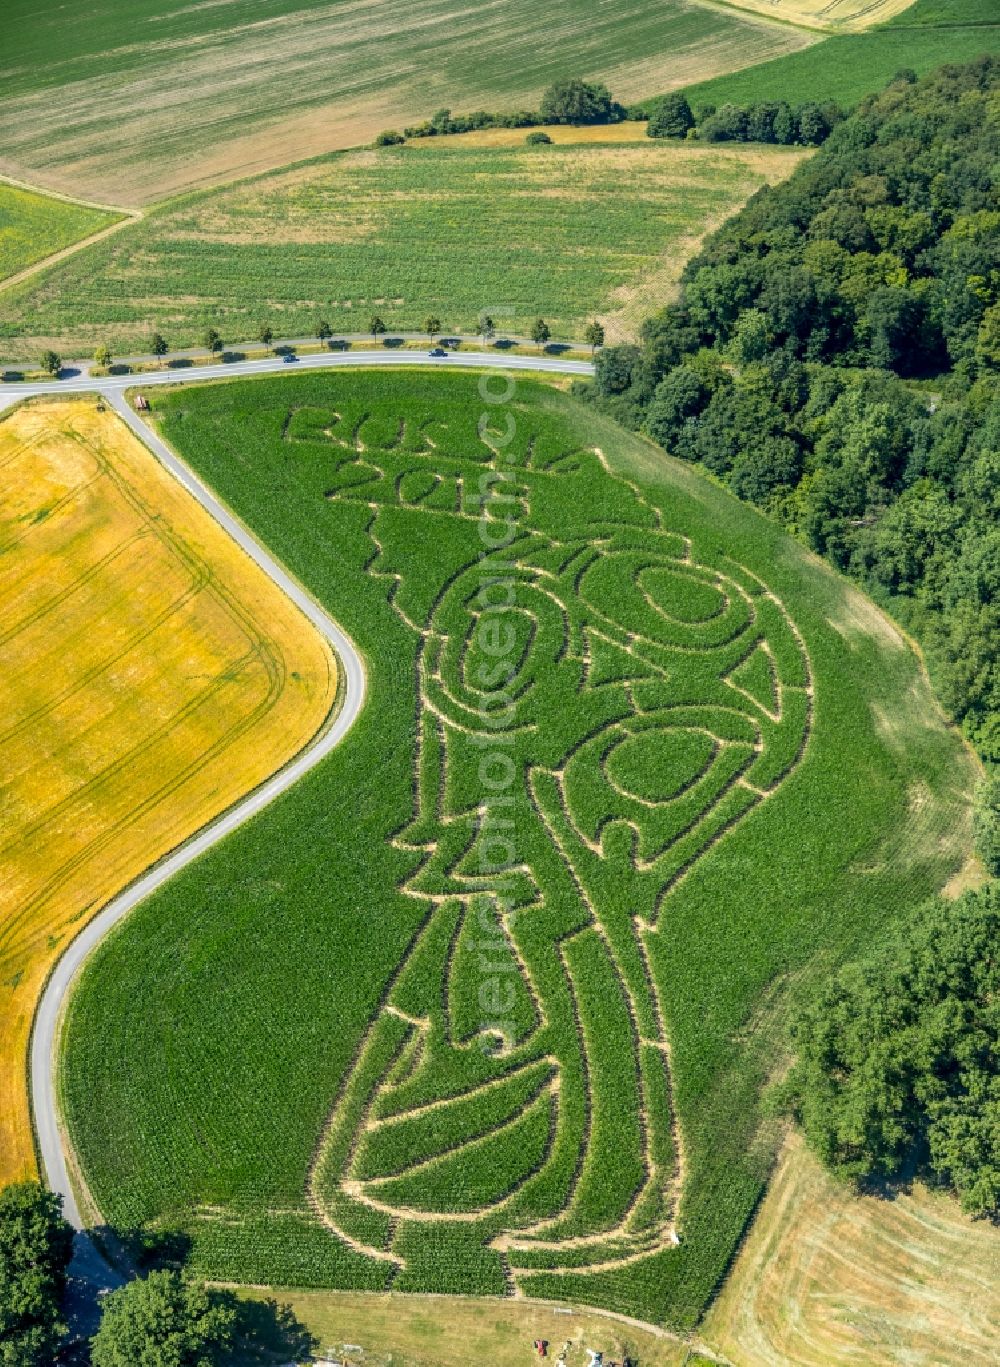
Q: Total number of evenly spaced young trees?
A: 11